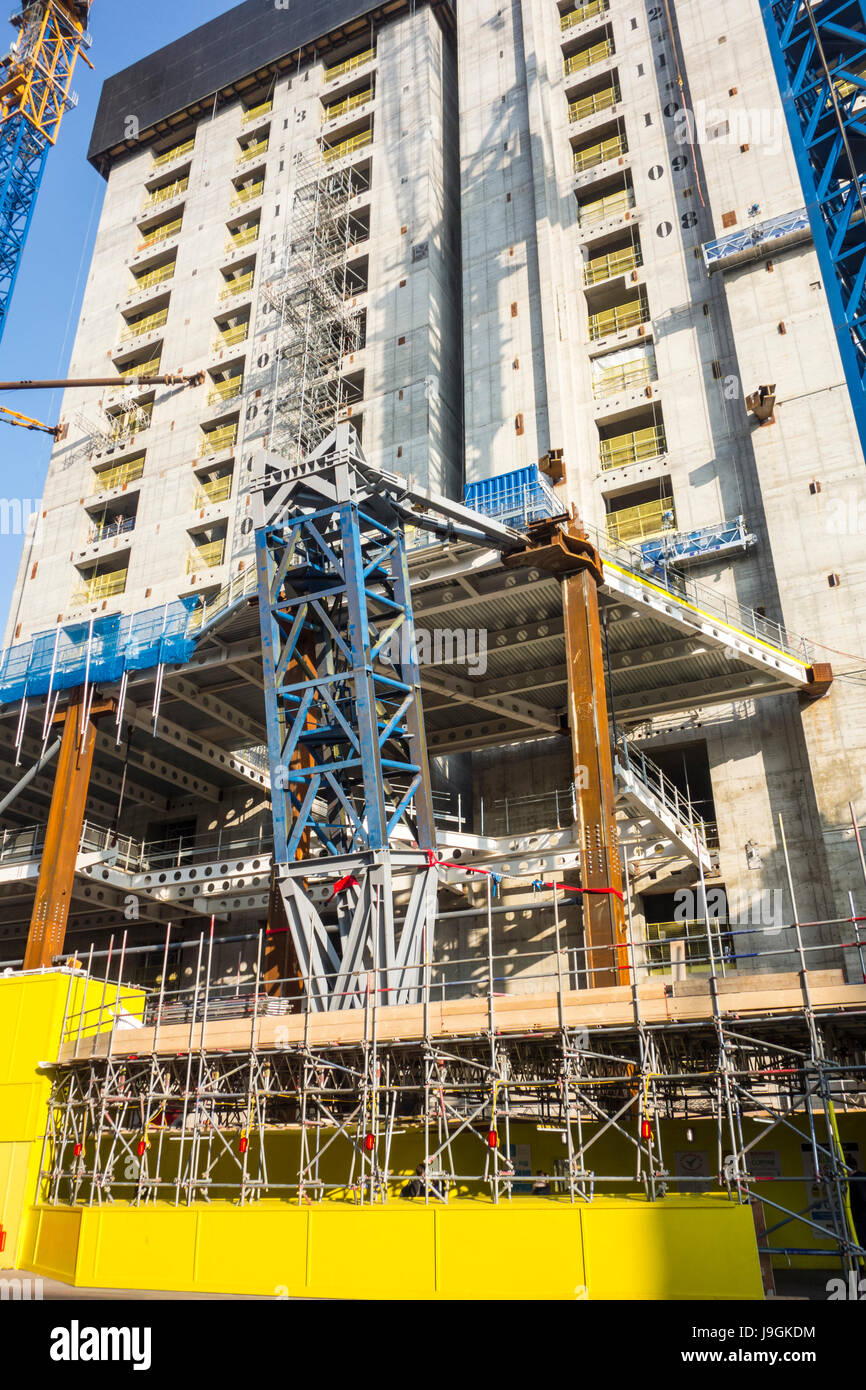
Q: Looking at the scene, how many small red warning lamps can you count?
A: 6